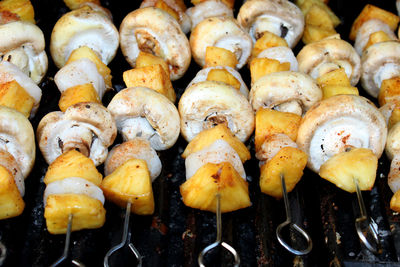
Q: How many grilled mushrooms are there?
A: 14